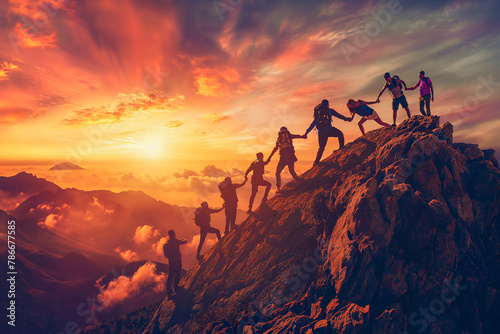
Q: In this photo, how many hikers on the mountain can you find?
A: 9